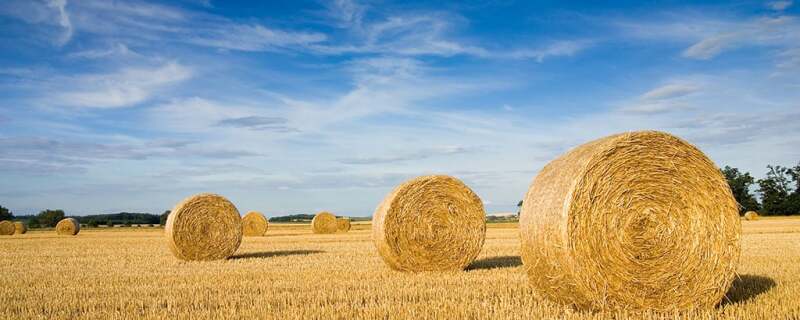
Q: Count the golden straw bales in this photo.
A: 10